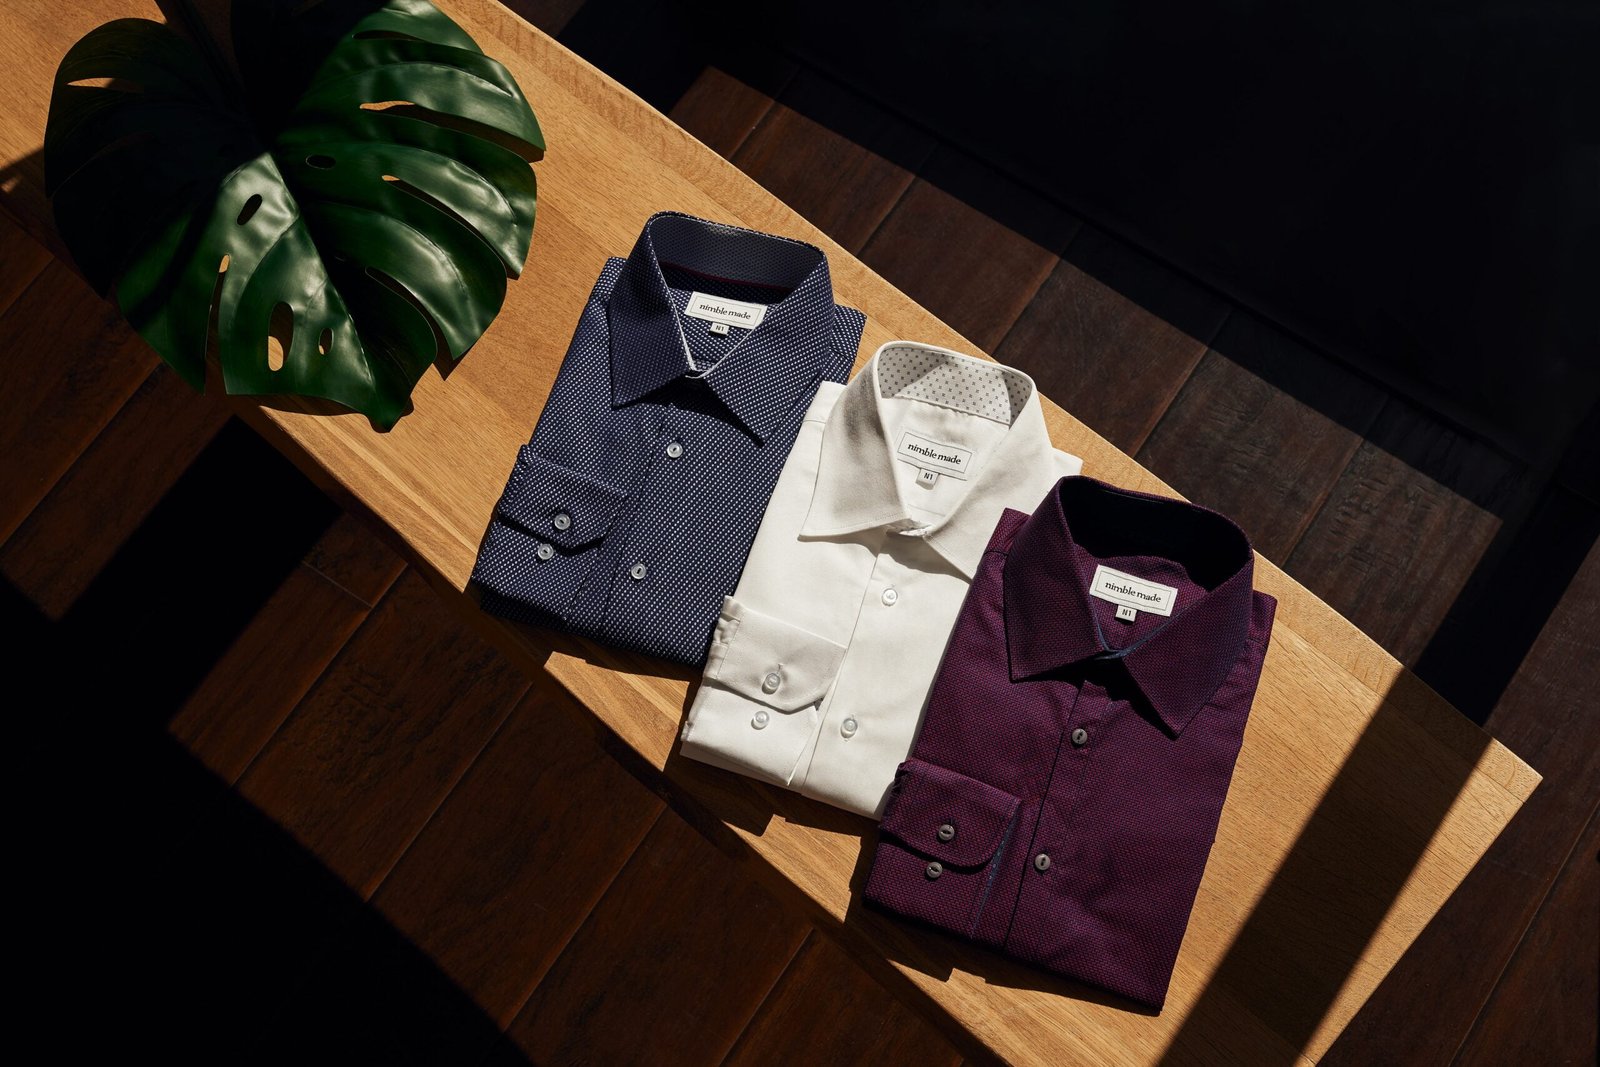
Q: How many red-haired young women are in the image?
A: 0